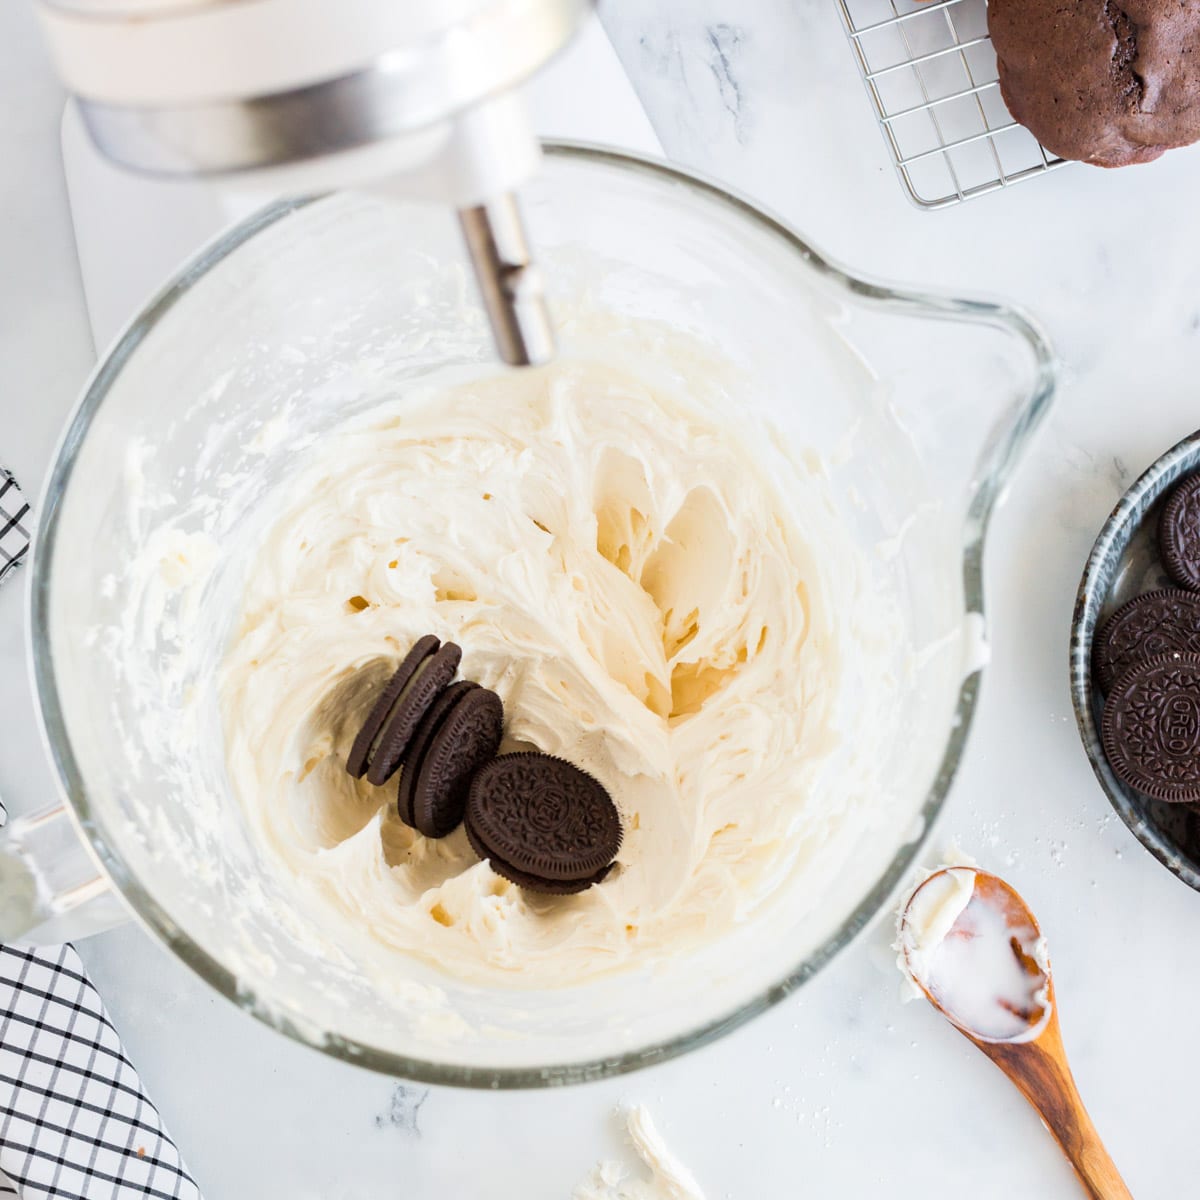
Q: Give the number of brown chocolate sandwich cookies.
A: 6